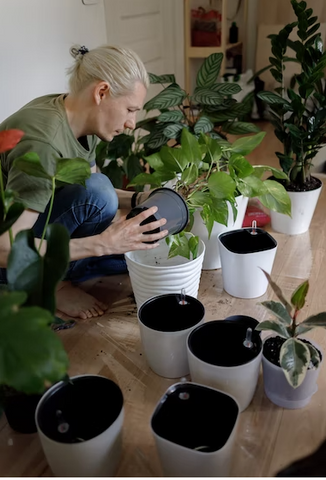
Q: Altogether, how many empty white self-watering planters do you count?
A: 5